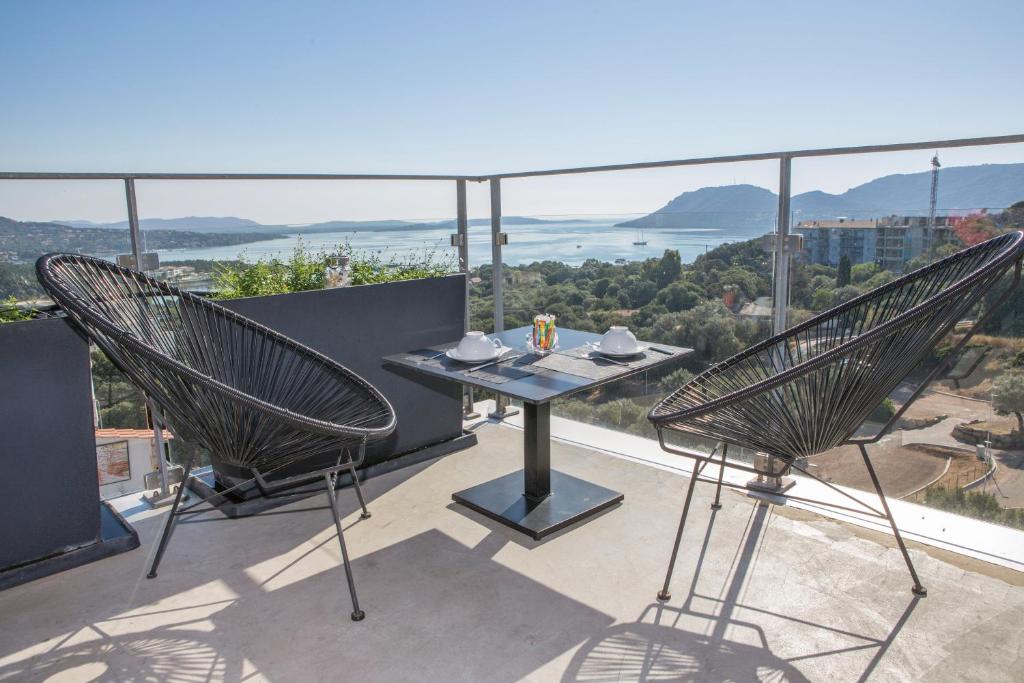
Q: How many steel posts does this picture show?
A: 4